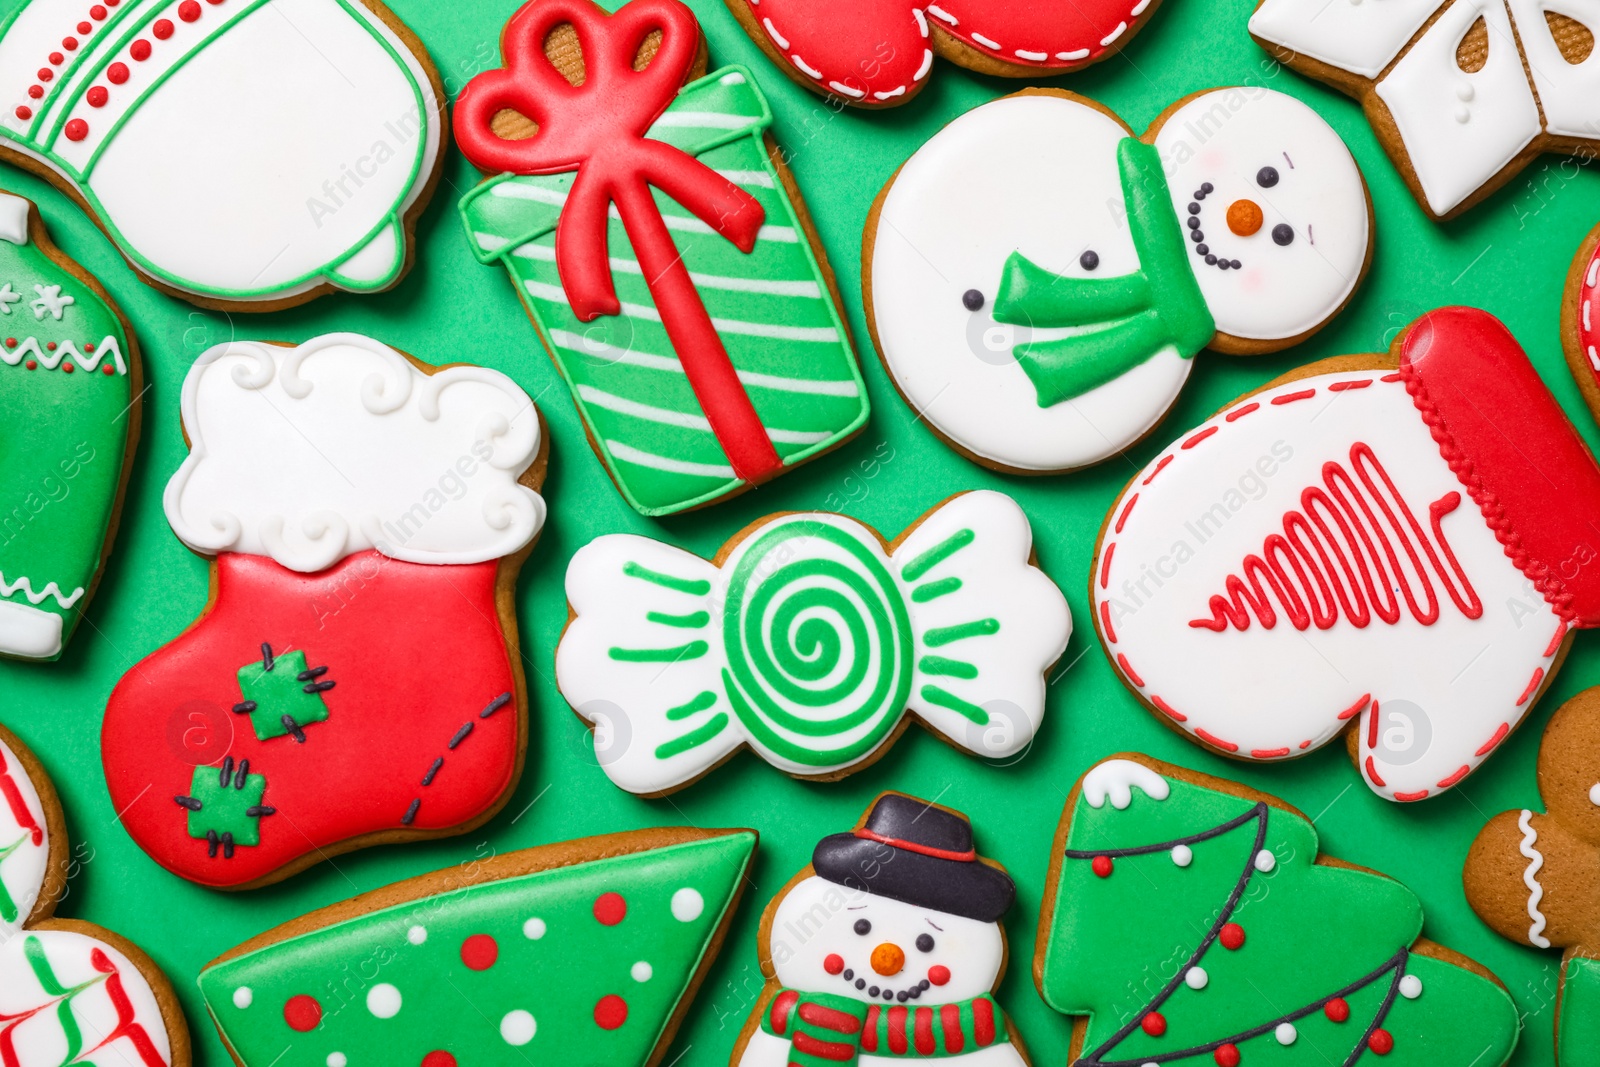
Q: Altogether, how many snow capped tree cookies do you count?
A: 1